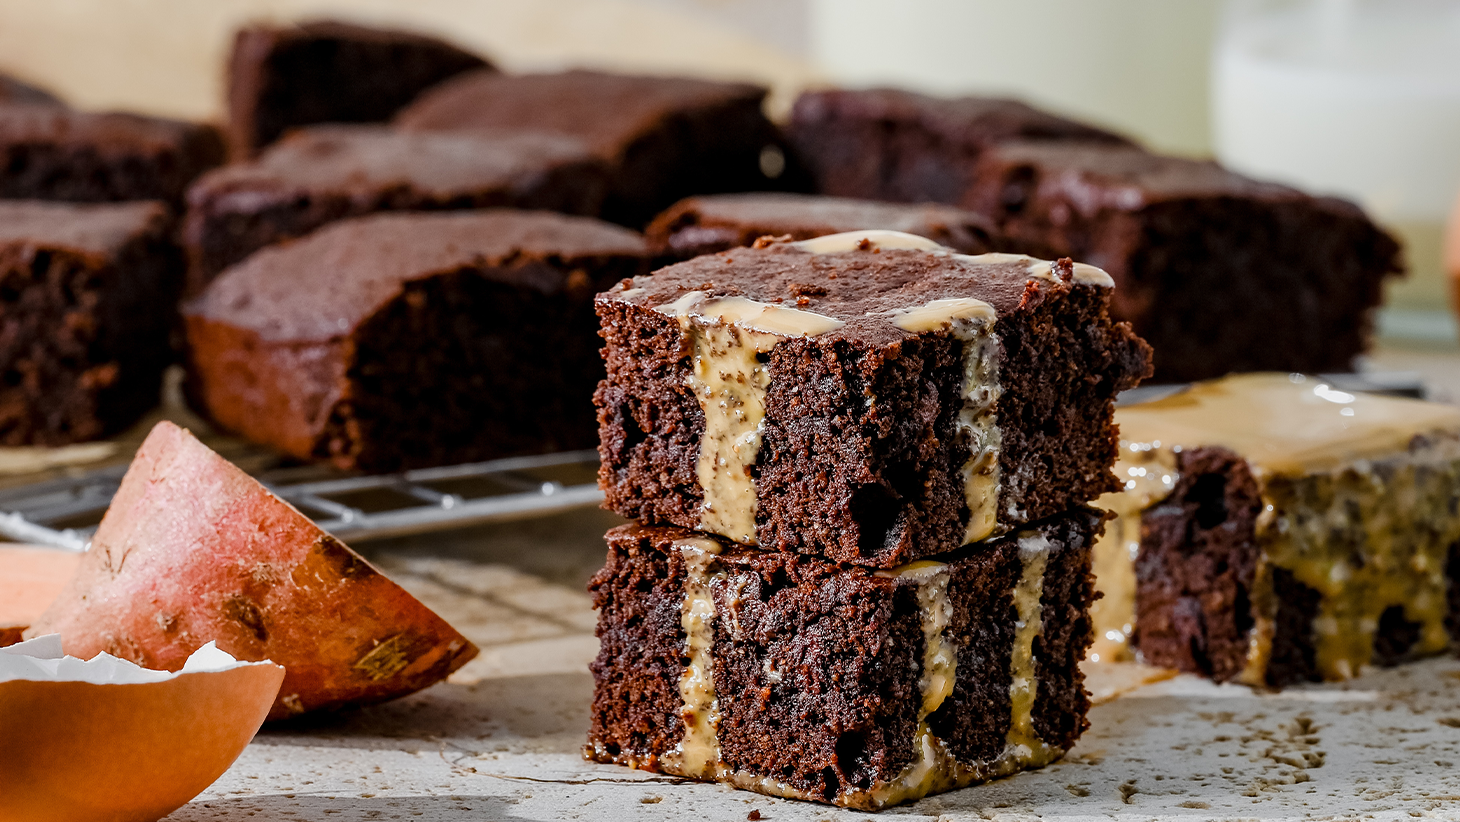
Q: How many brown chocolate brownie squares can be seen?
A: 13